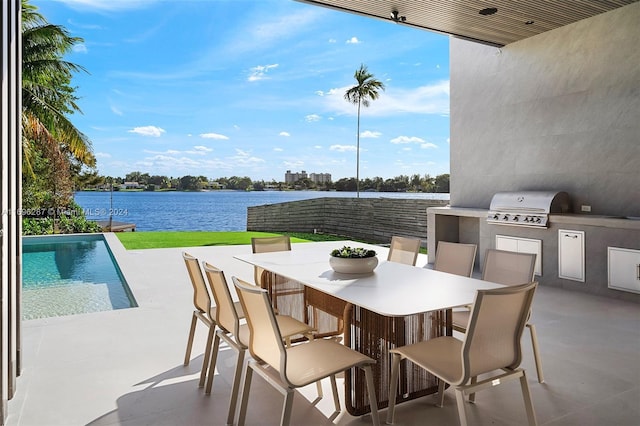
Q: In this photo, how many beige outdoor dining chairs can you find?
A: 8